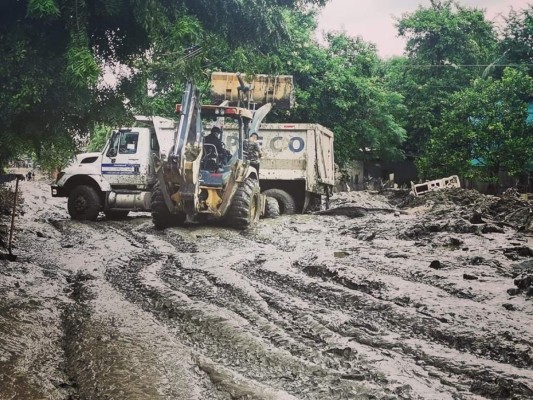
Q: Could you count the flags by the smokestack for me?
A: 0